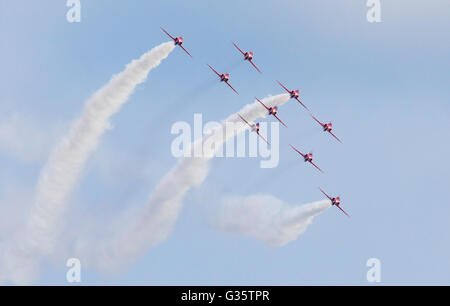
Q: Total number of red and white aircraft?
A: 9